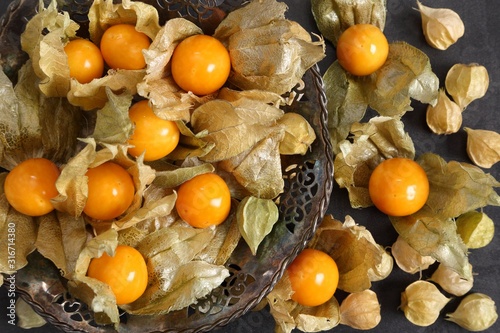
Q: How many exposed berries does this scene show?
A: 11